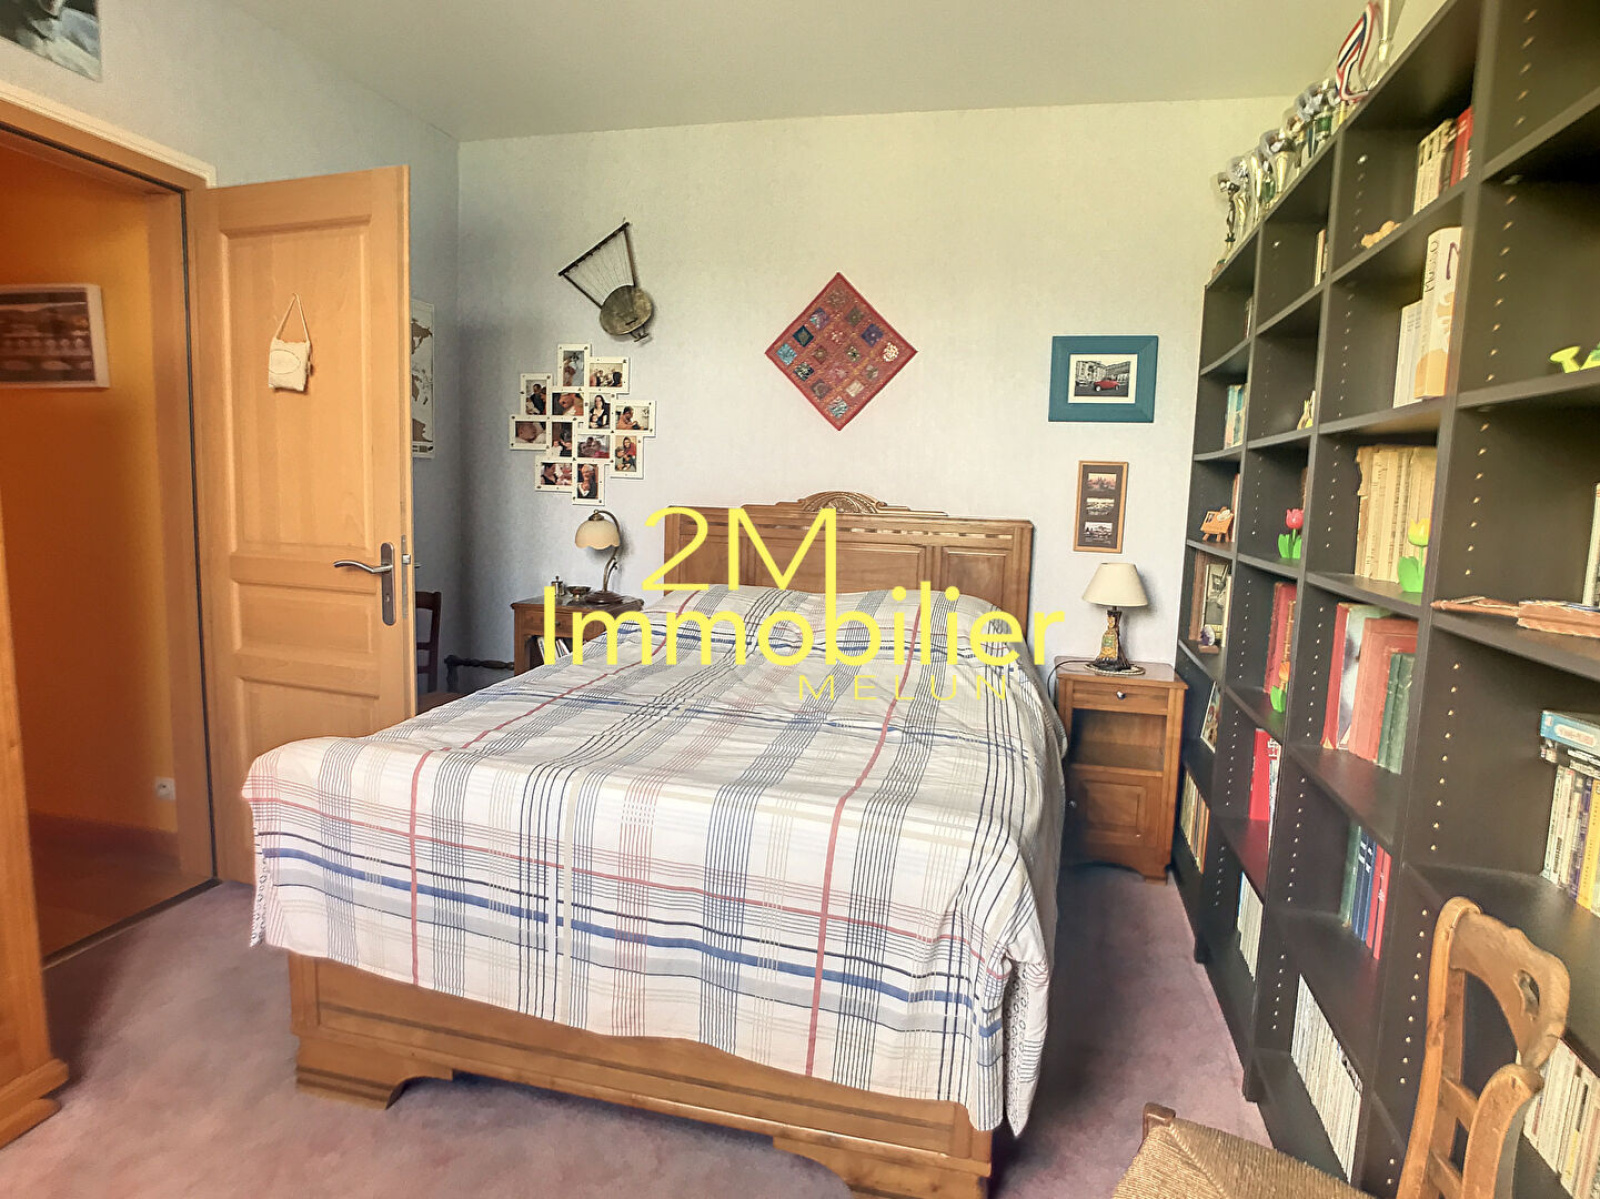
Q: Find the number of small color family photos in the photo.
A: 12